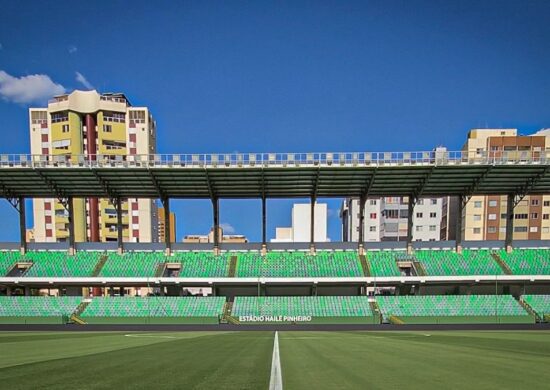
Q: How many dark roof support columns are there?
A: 11